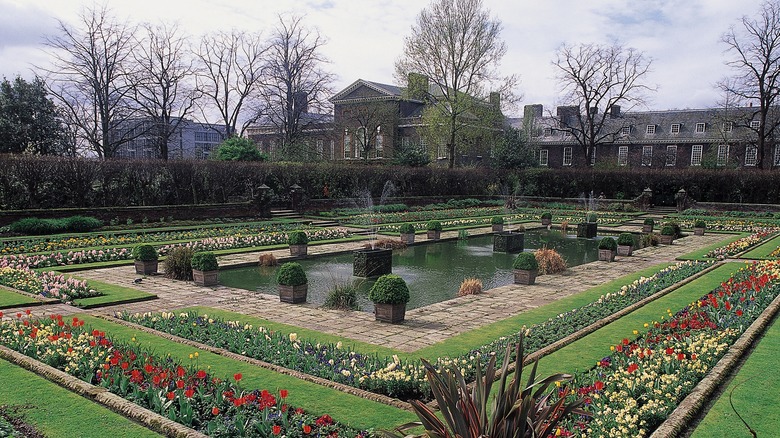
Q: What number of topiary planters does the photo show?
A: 15